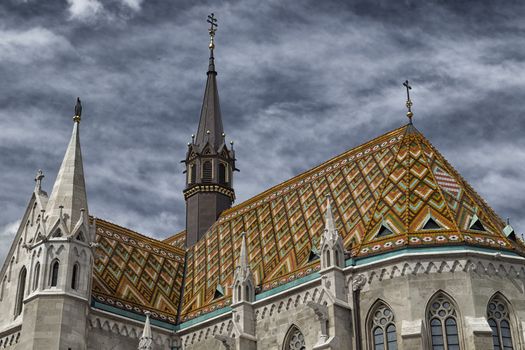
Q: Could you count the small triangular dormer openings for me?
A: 6